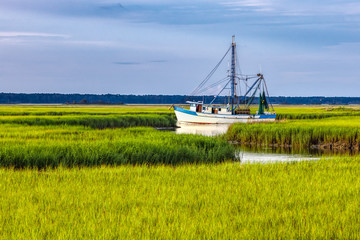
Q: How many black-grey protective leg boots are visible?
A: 0